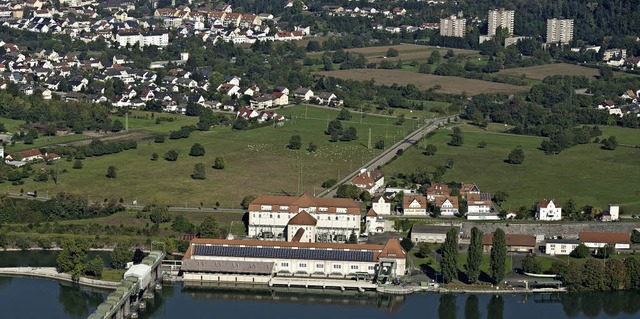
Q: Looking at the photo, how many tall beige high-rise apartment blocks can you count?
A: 3